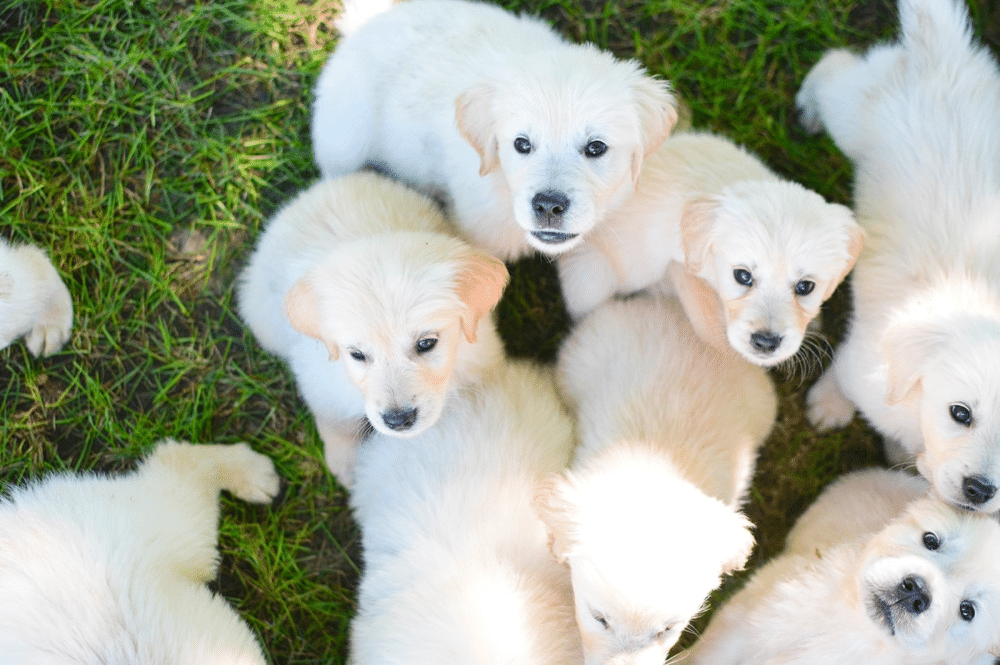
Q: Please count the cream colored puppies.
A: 9